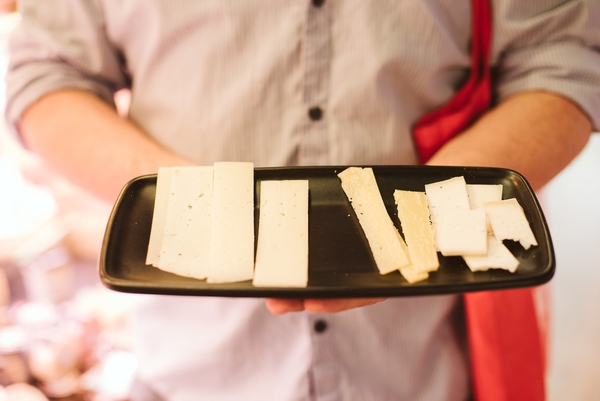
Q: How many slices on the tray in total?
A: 12